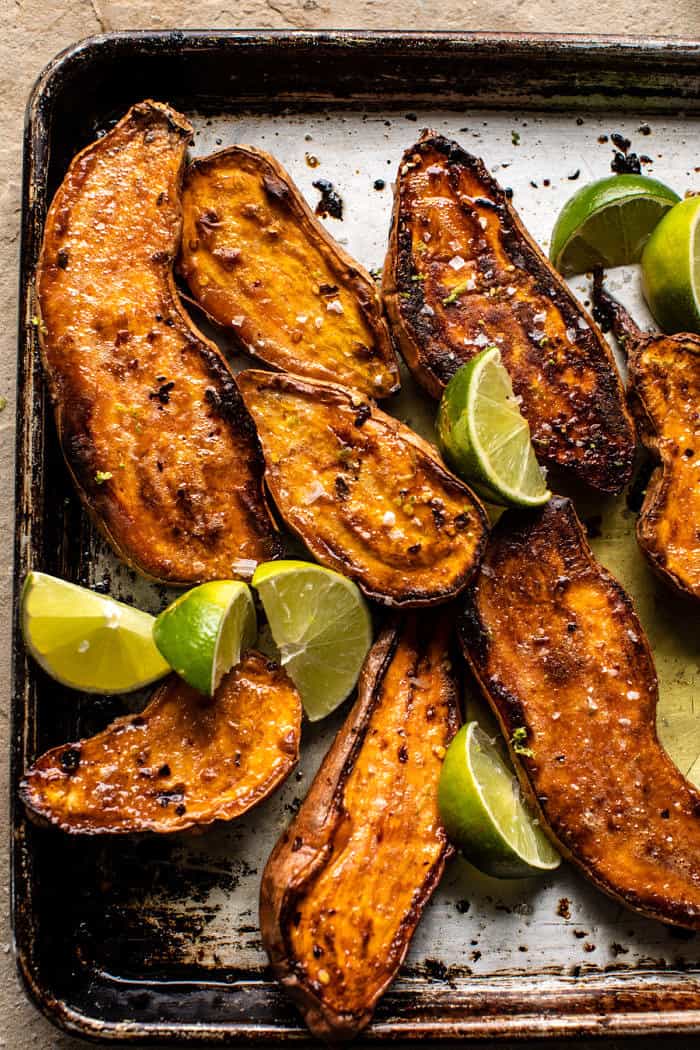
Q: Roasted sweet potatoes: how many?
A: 8